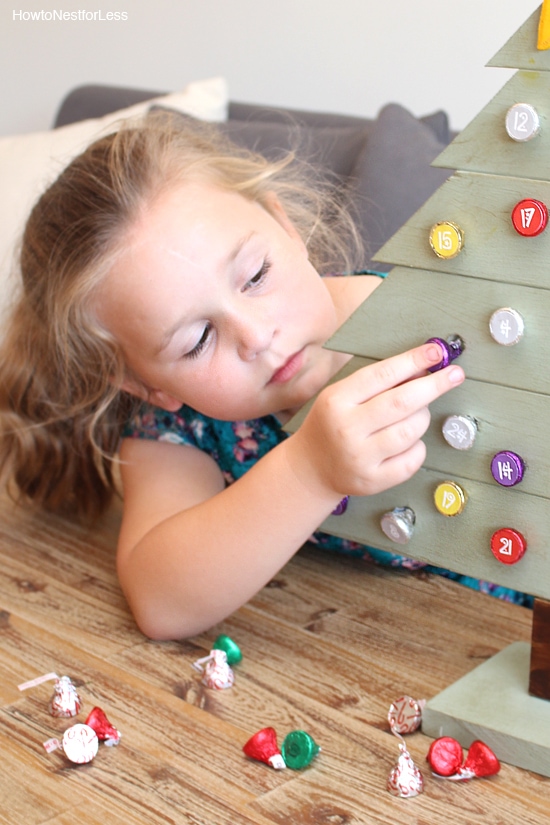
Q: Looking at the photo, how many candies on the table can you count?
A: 11